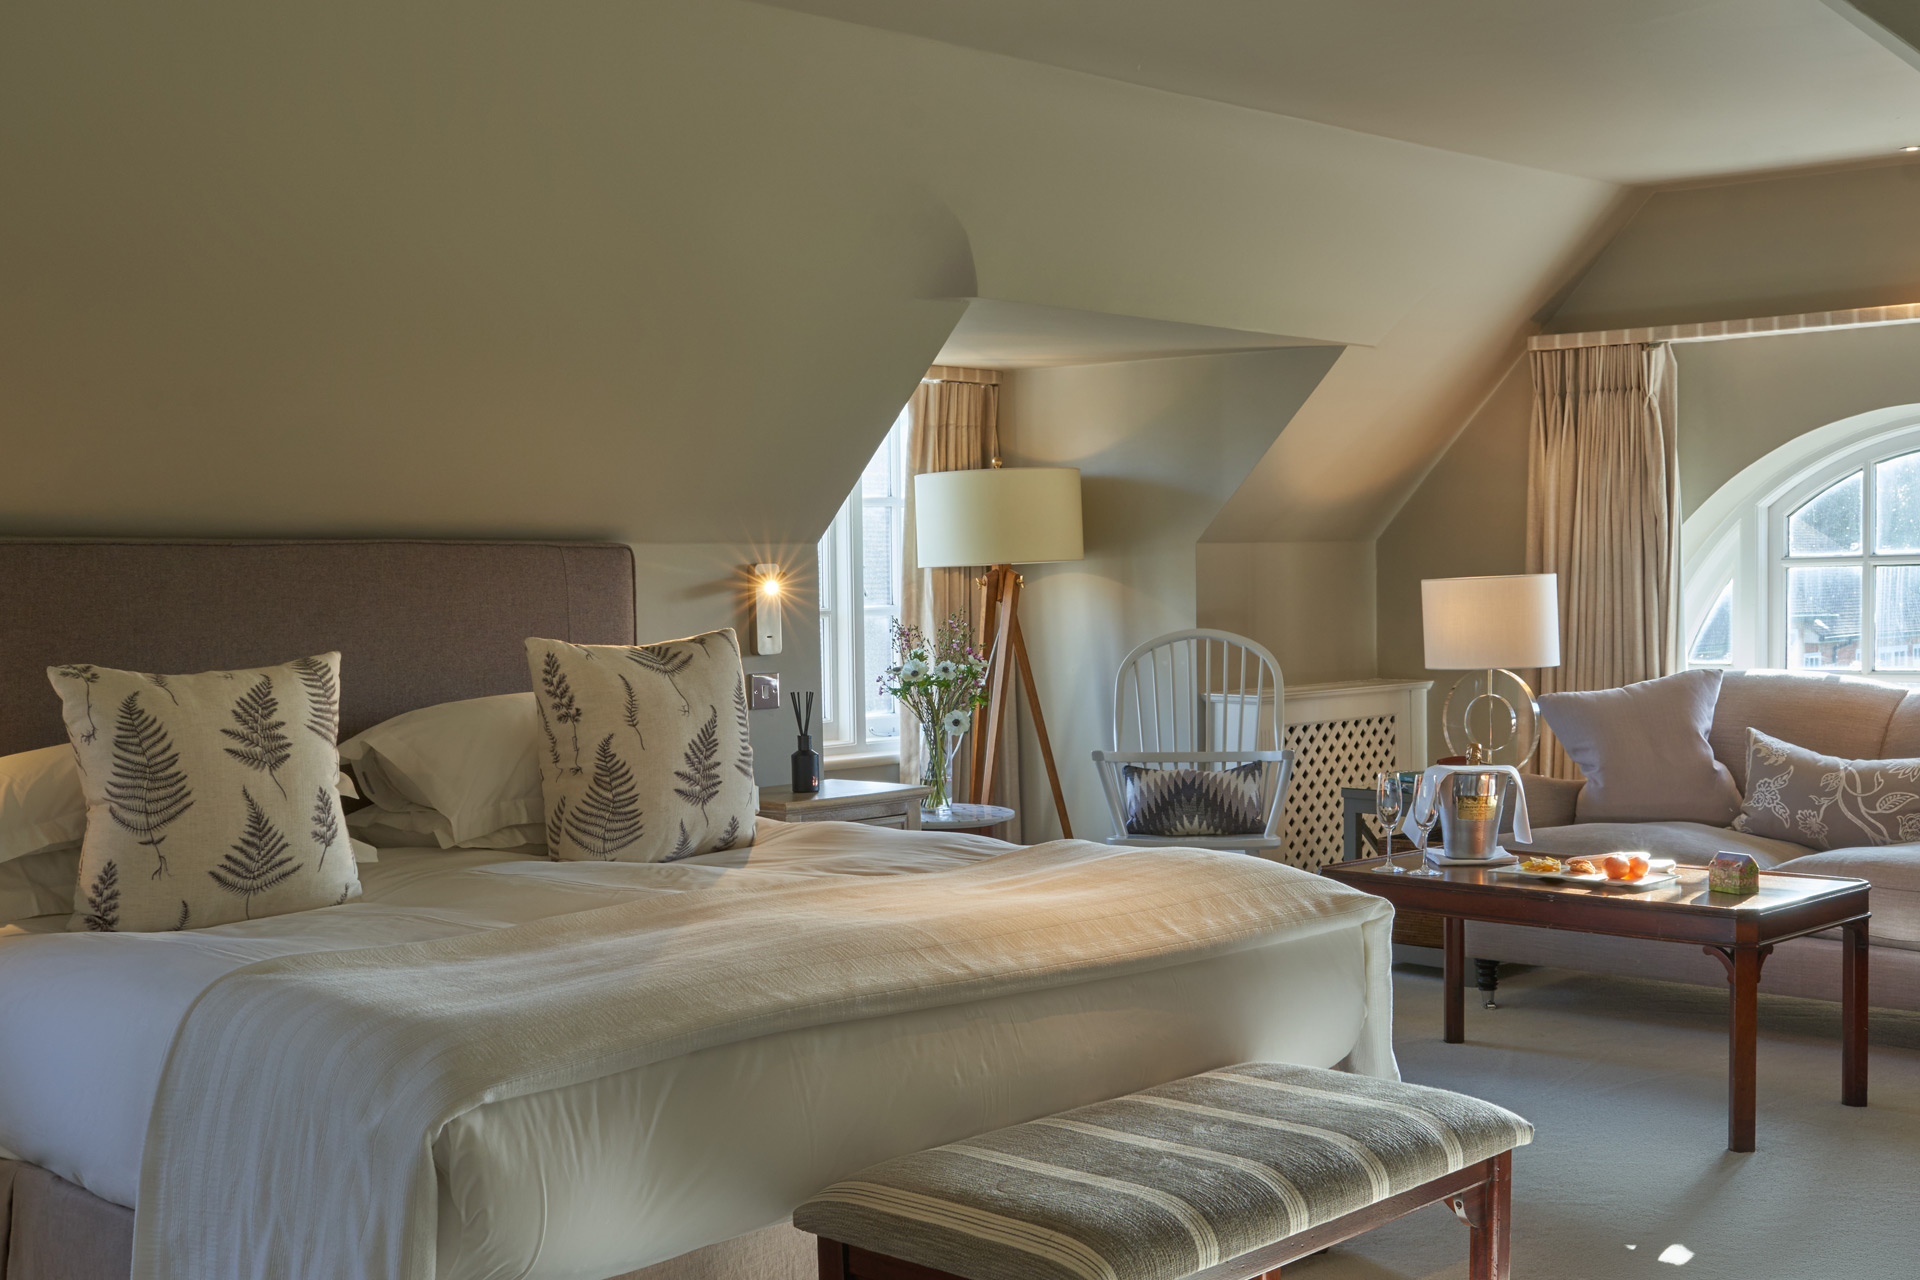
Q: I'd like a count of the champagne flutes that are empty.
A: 2